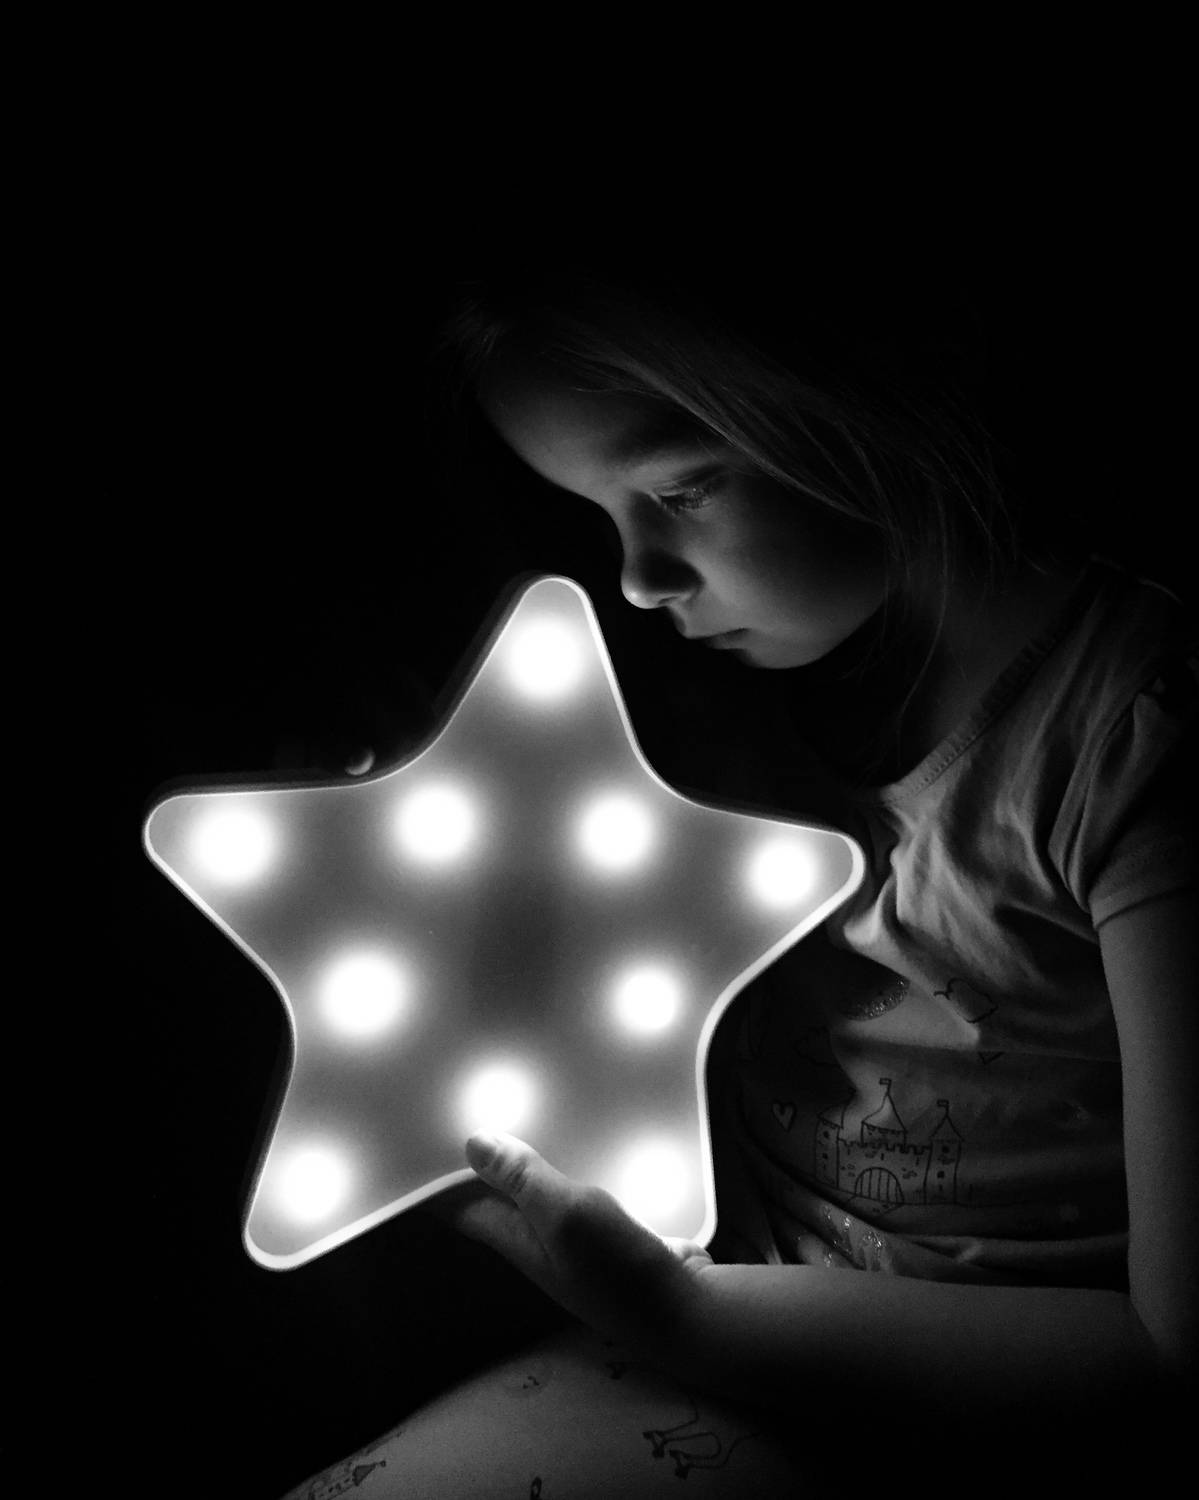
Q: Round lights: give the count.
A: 10